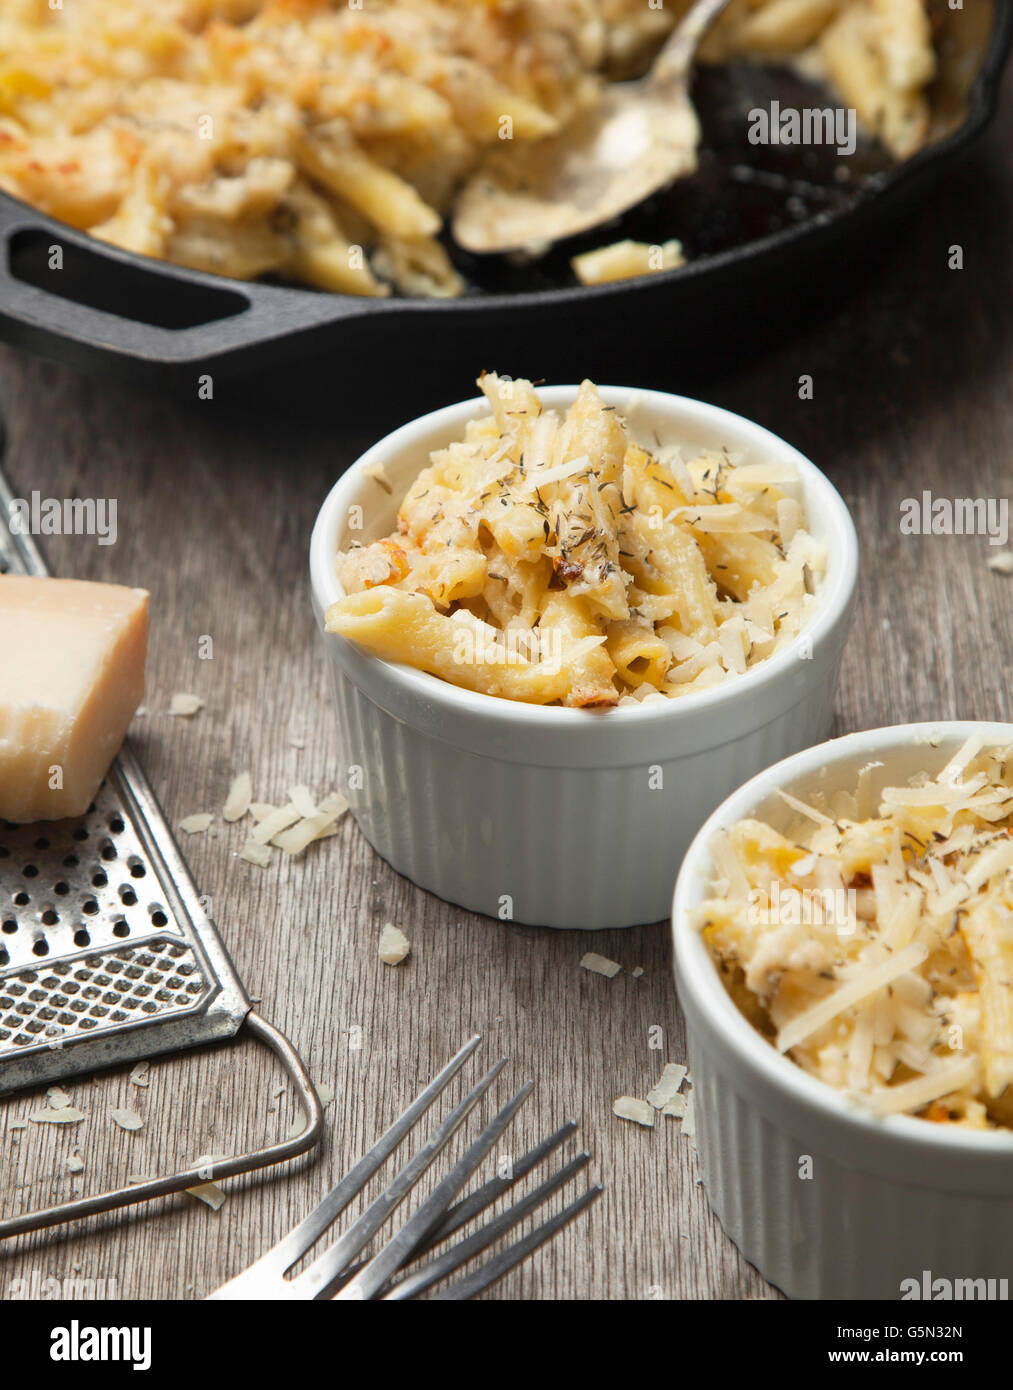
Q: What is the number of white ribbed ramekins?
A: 2